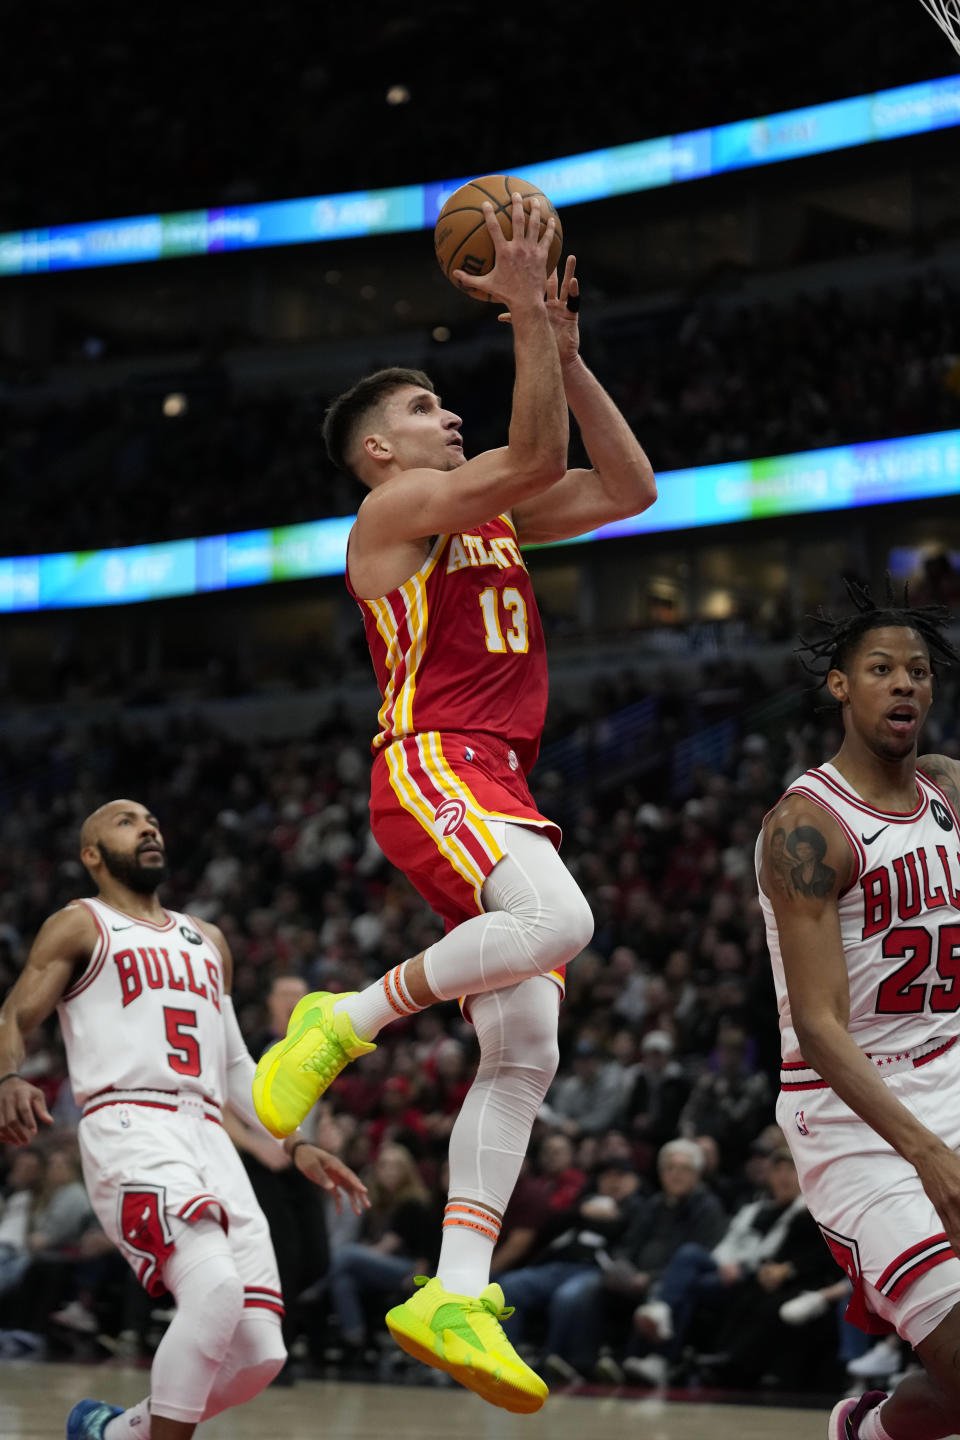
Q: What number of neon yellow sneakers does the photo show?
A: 2